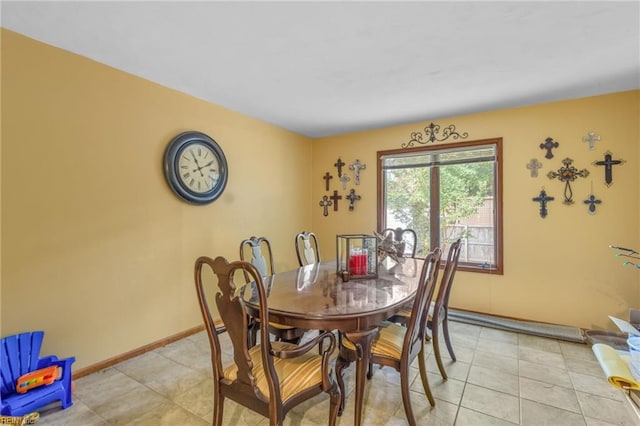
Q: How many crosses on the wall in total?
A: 14